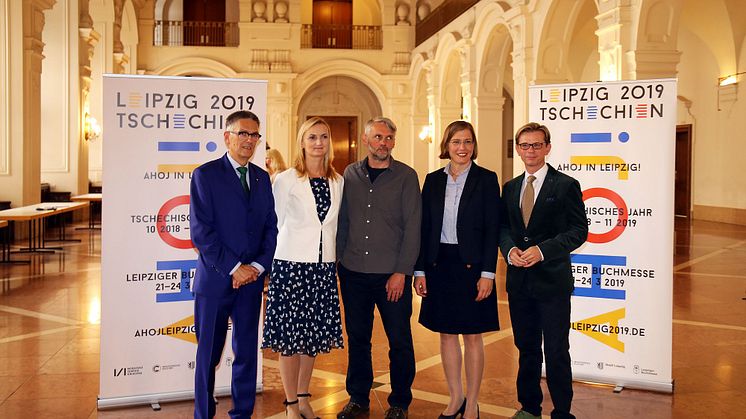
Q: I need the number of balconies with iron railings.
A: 2